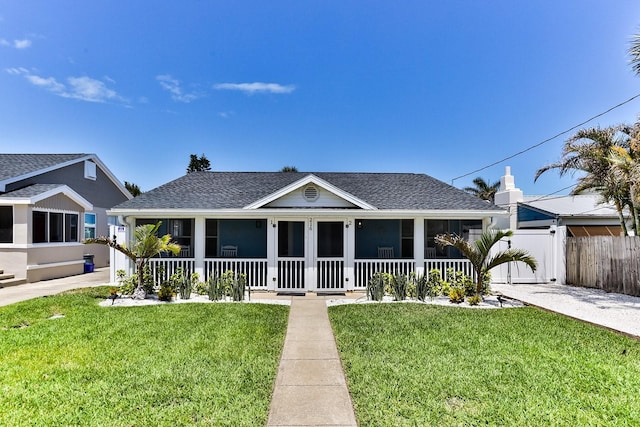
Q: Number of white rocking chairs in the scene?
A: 4